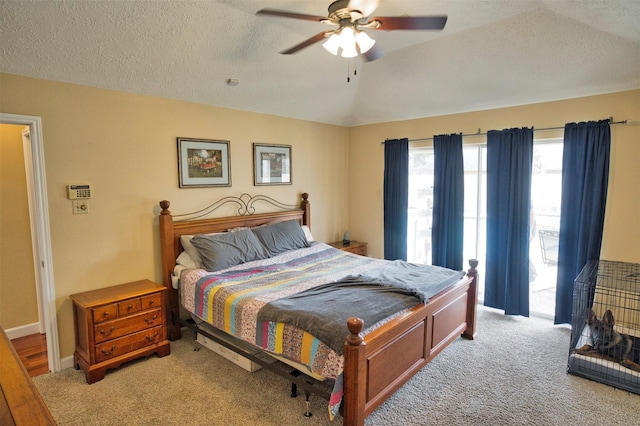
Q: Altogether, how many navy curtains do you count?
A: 4